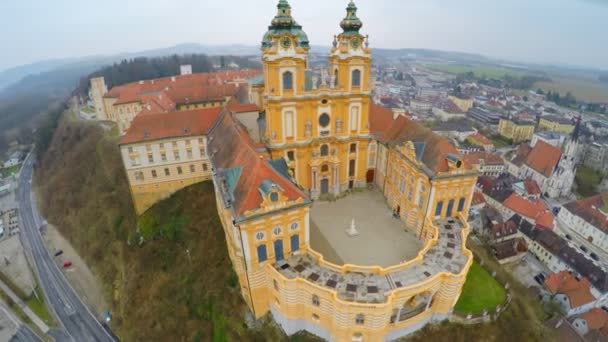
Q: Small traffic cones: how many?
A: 0